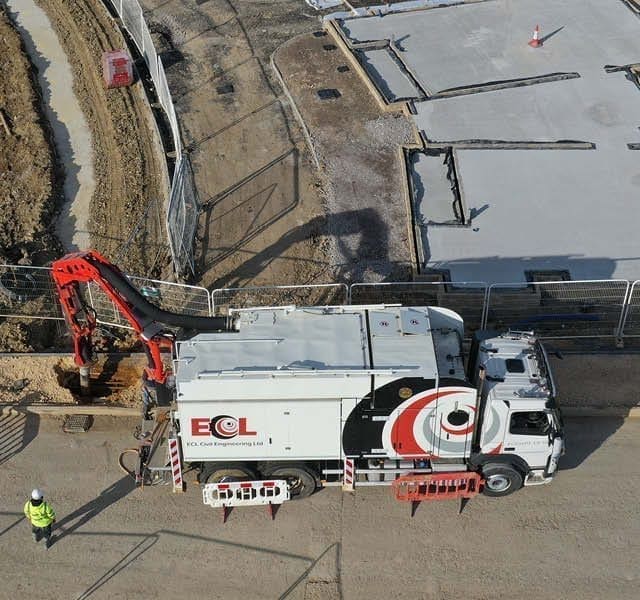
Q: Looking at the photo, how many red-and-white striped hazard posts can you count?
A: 2